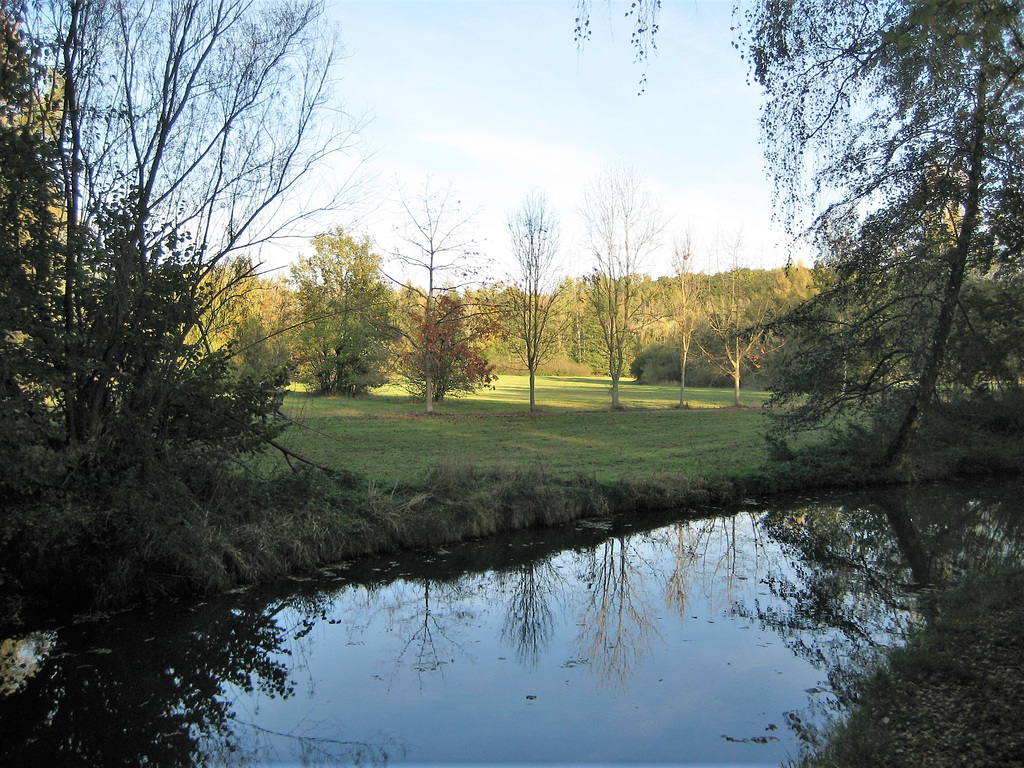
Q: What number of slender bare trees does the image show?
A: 5